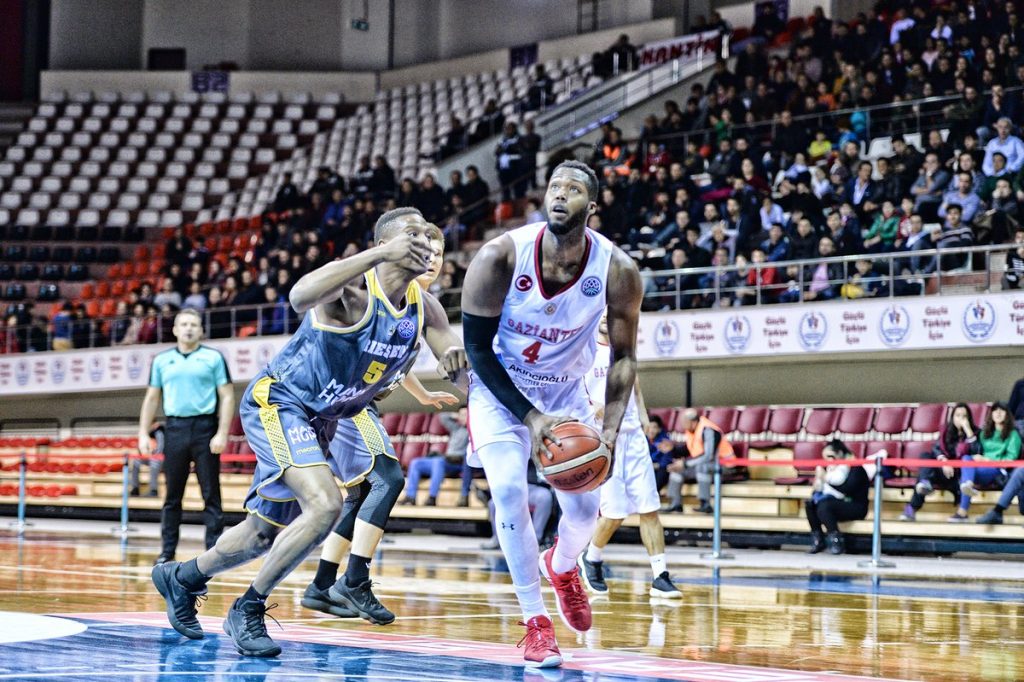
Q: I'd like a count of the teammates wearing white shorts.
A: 2